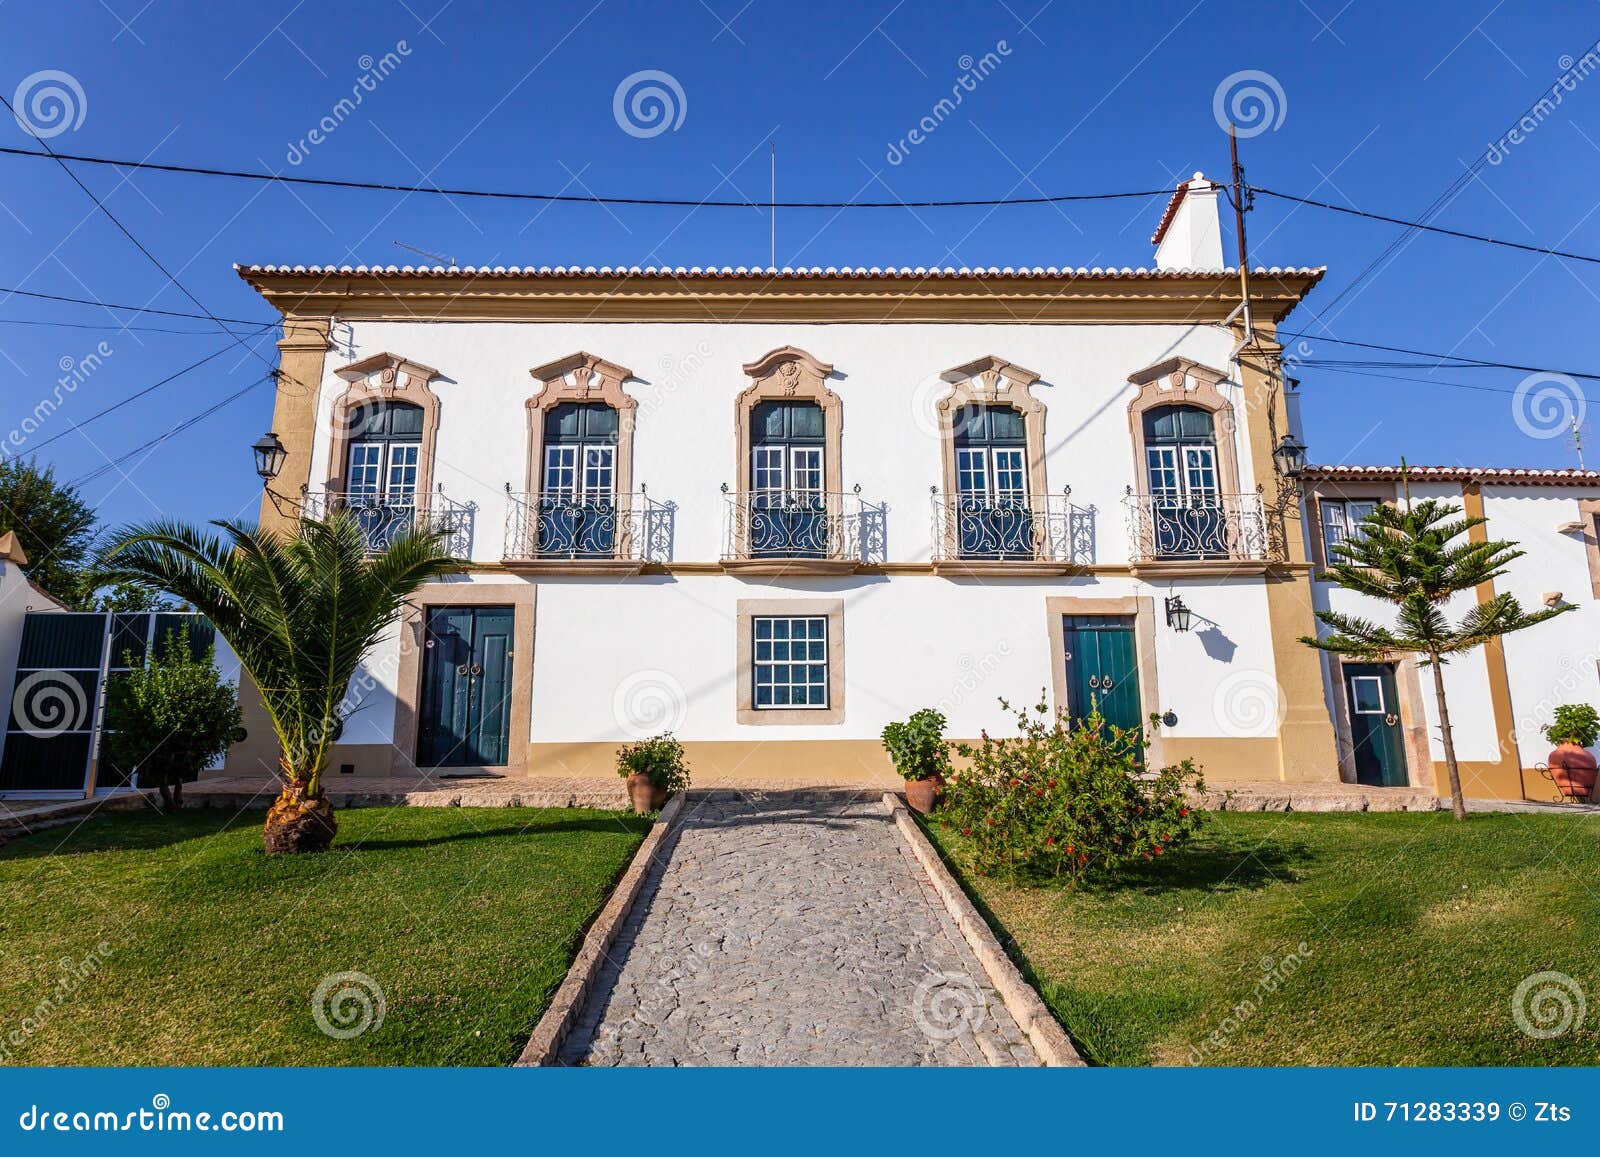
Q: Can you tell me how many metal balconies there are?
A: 5